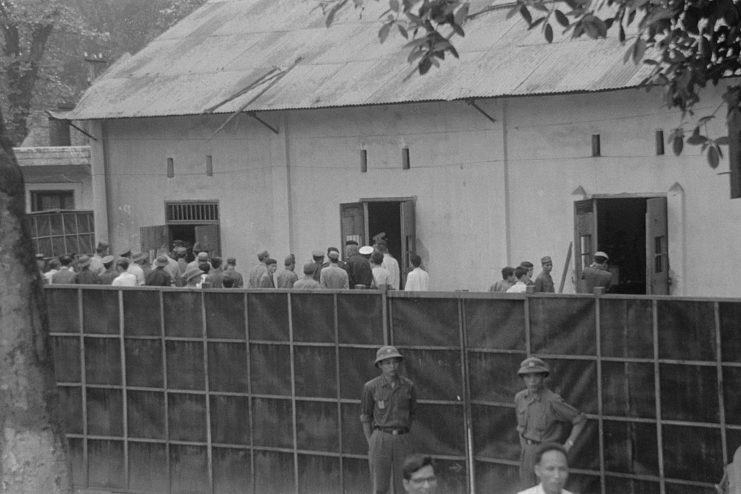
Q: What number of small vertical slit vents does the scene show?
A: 6